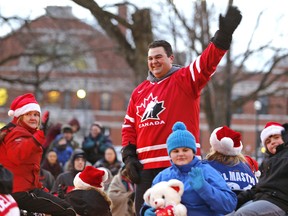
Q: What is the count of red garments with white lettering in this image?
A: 1